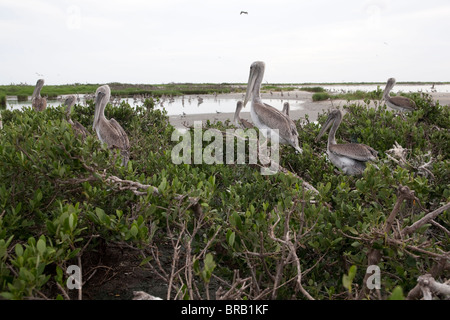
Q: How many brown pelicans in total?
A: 8